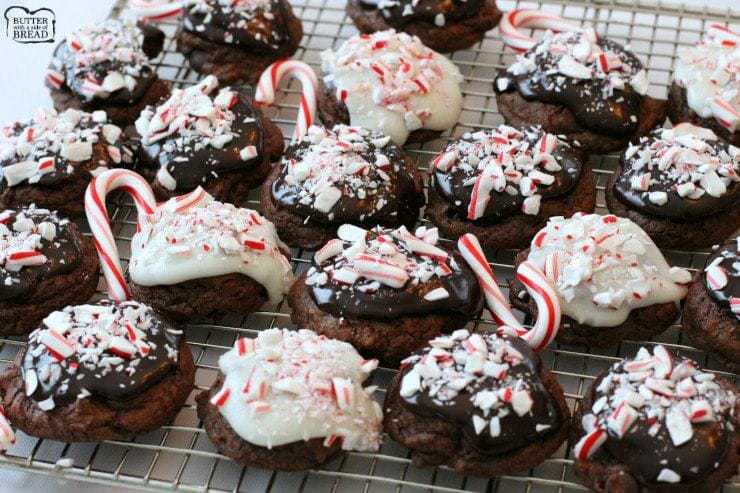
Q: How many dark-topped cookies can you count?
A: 15